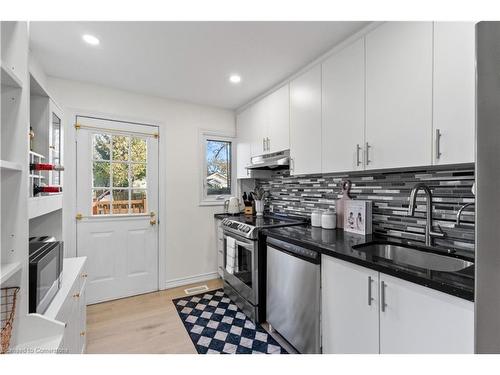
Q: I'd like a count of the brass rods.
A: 2